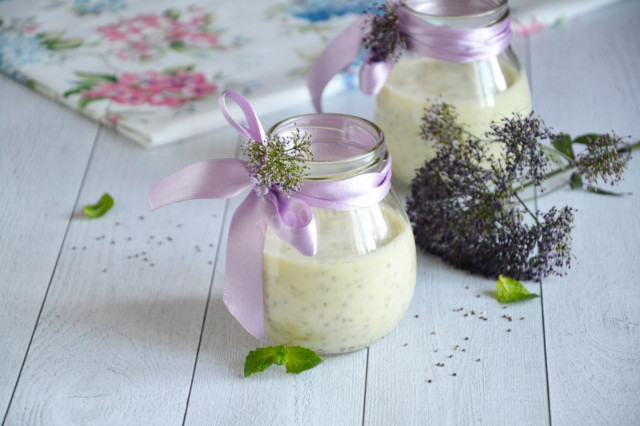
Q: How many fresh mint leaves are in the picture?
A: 4